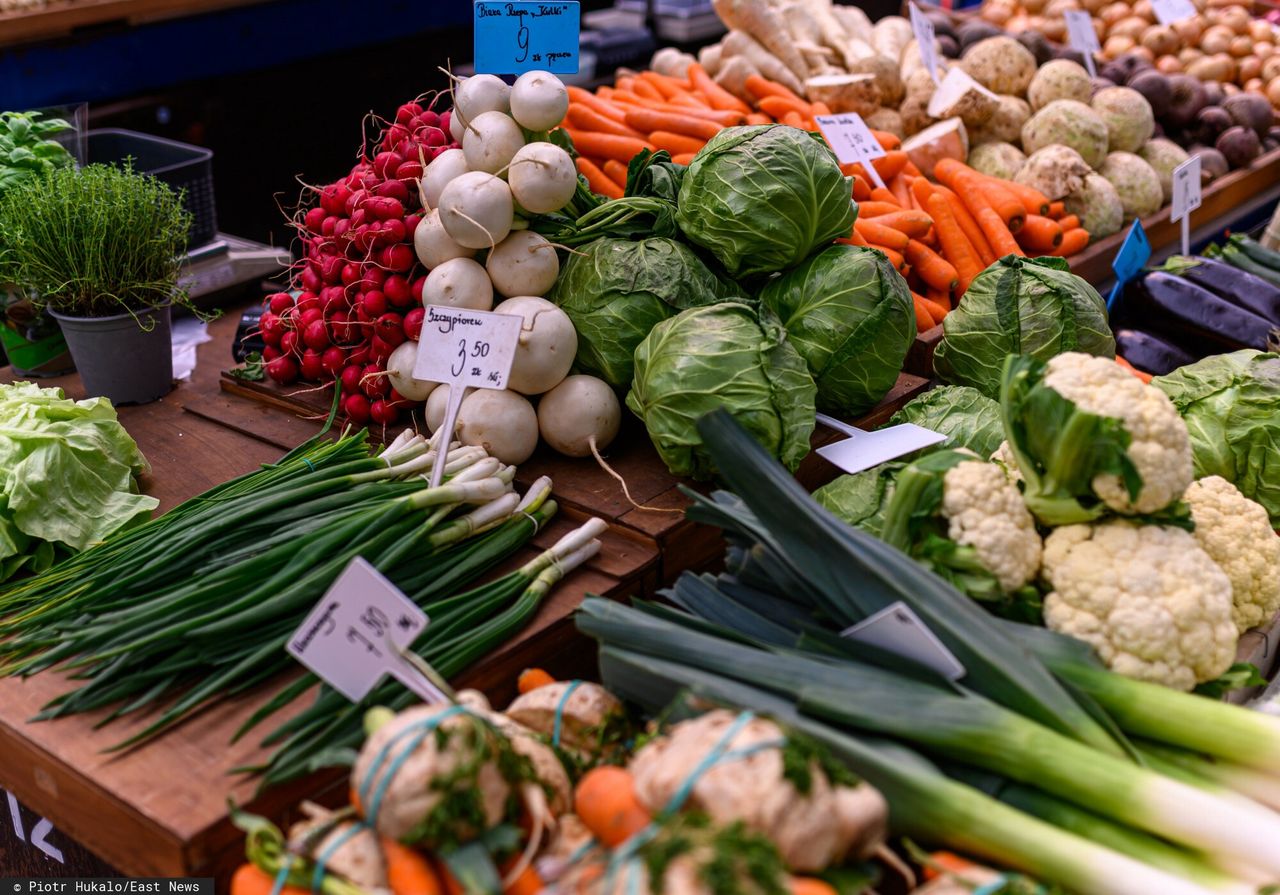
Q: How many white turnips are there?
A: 15